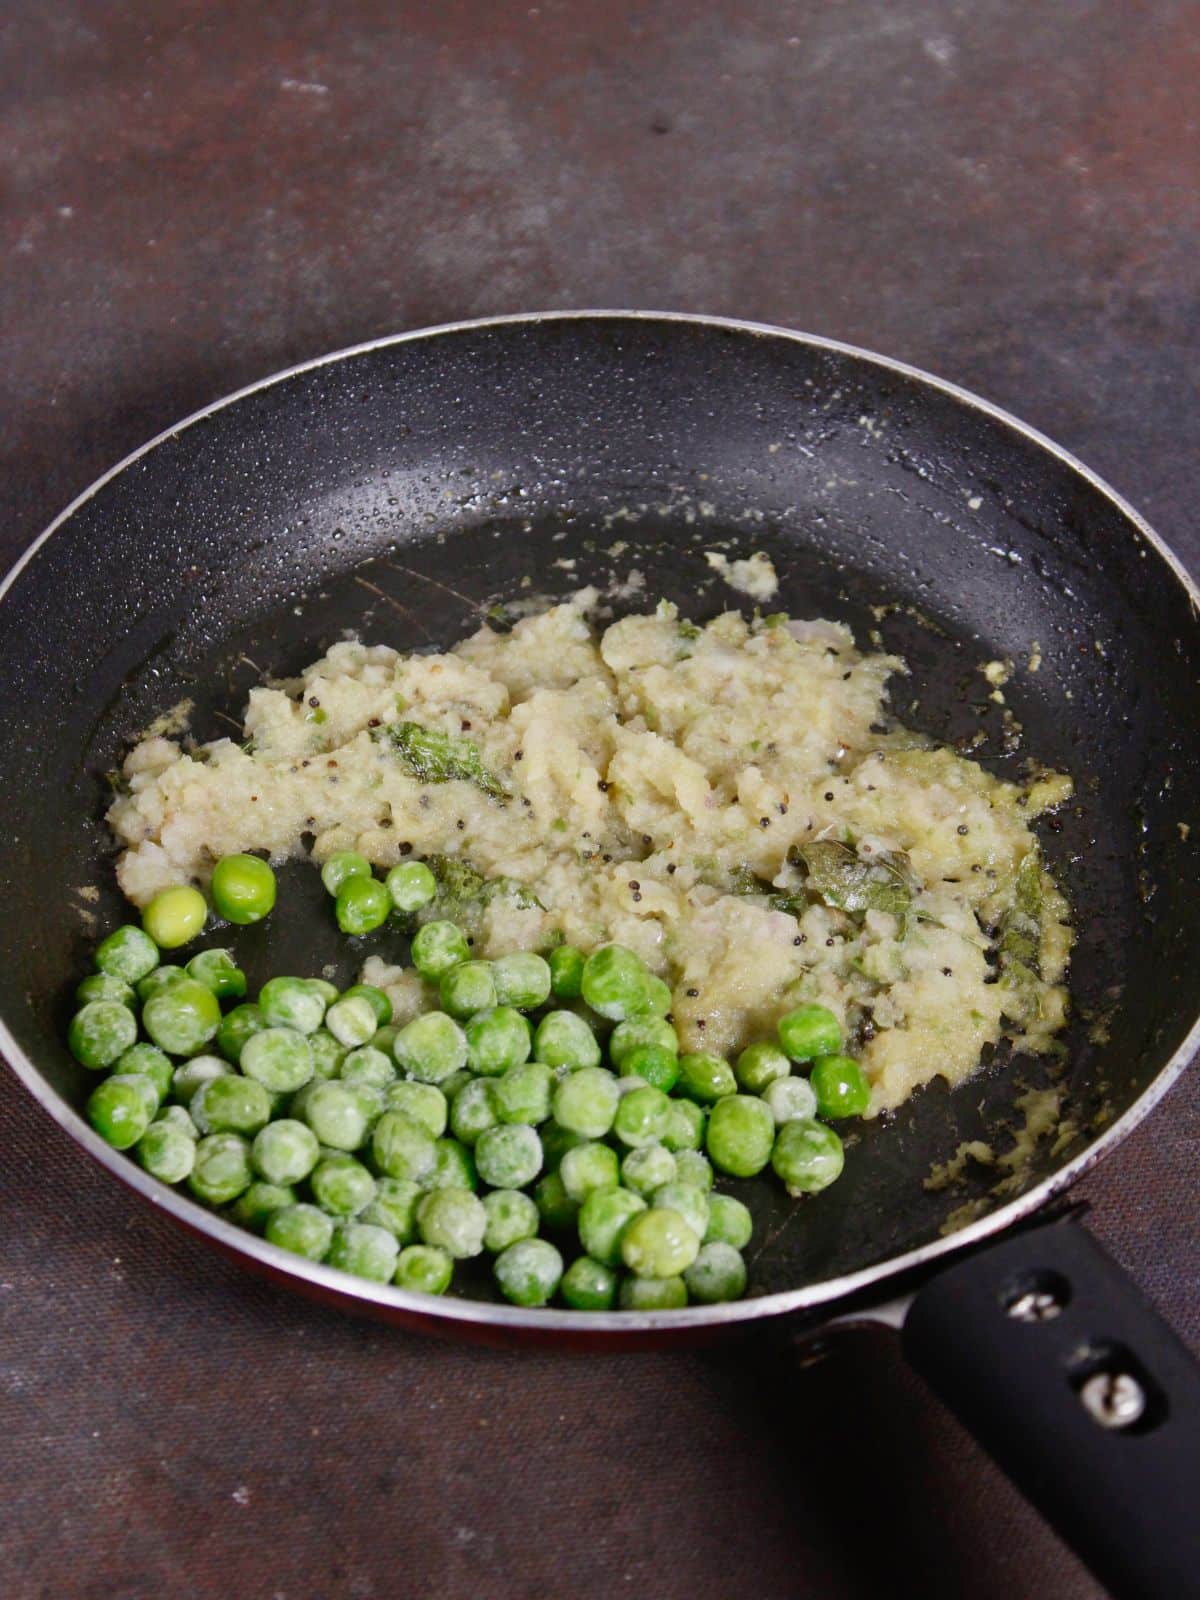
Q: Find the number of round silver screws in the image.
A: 2